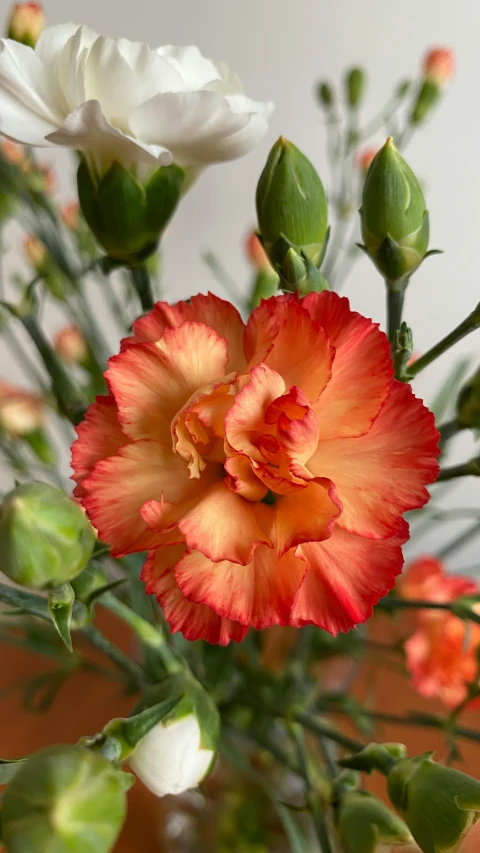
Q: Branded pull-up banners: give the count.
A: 0